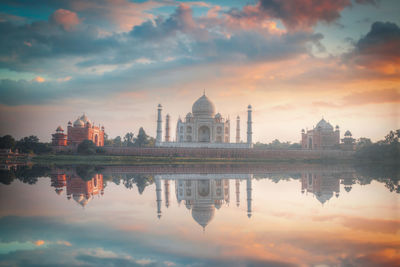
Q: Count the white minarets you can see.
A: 4